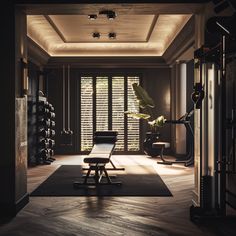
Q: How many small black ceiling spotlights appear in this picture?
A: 4